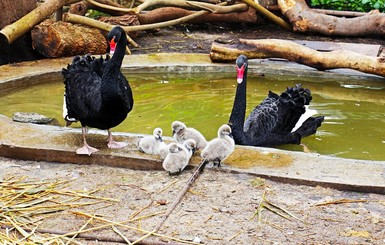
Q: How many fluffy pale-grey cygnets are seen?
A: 5